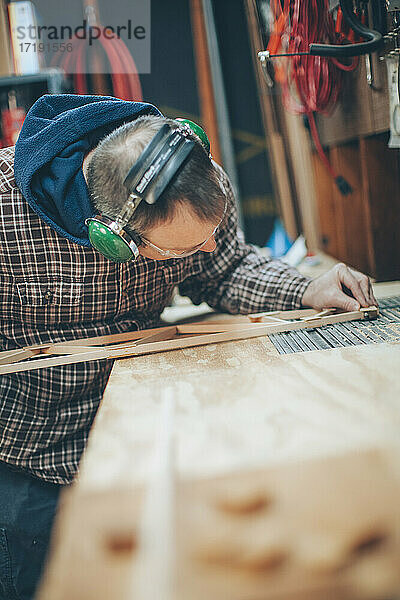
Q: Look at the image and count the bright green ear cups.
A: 2